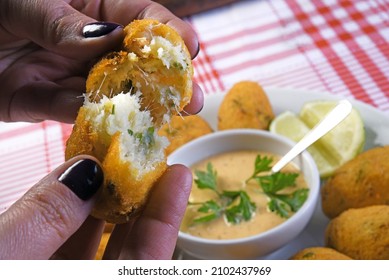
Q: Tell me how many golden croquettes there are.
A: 6